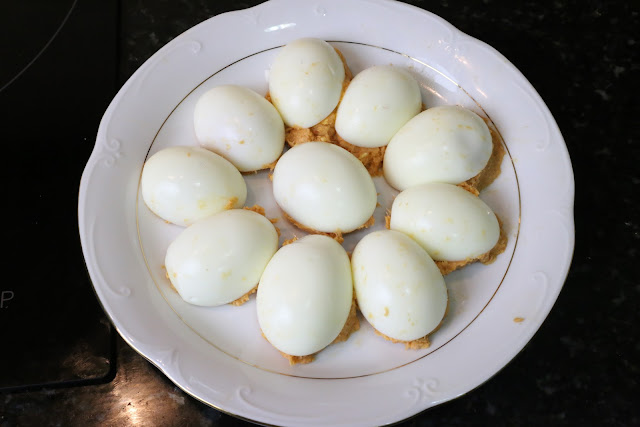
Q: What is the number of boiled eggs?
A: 10